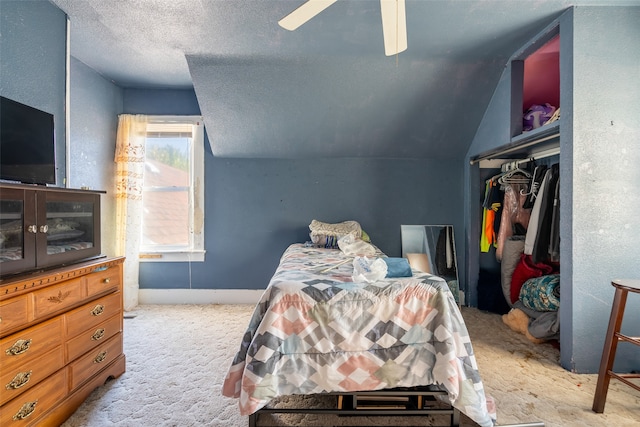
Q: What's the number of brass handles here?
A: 6